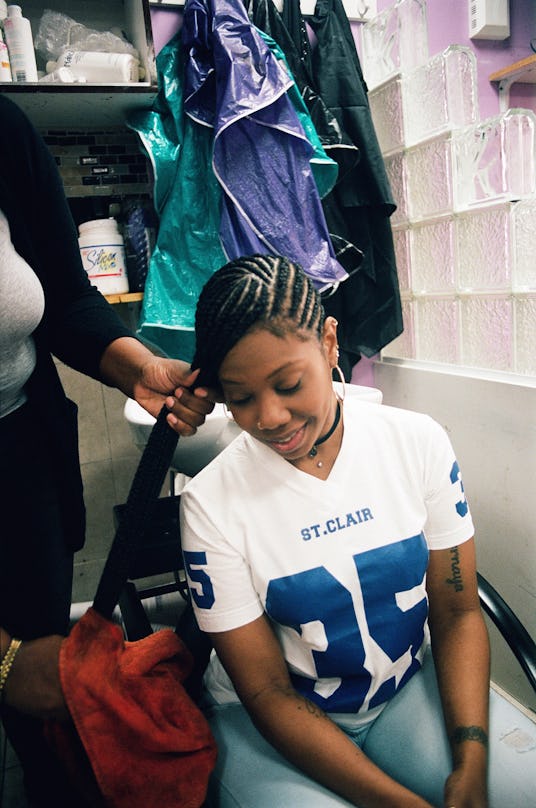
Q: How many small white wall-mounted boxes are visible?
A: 1